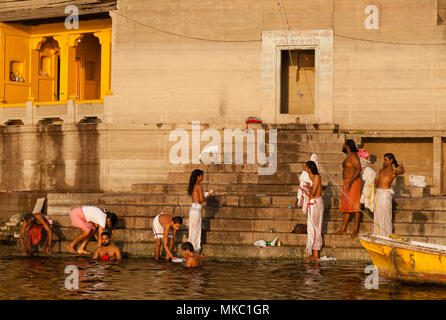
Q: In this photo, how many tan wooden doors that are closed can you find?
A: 1